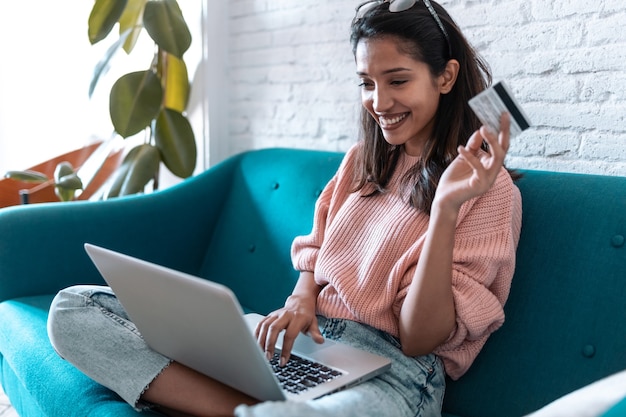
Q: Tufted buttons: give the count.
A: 5